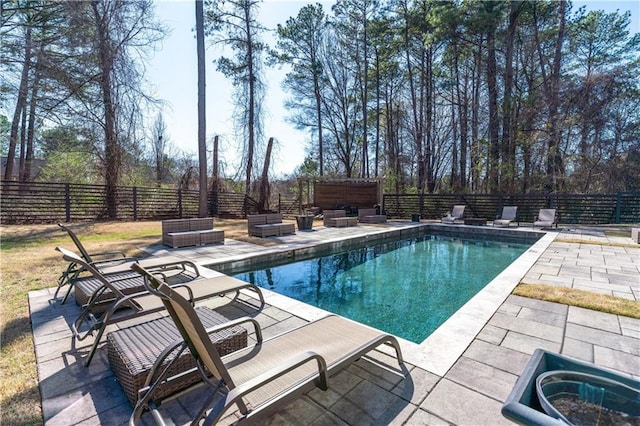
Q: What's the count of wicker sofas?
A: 4